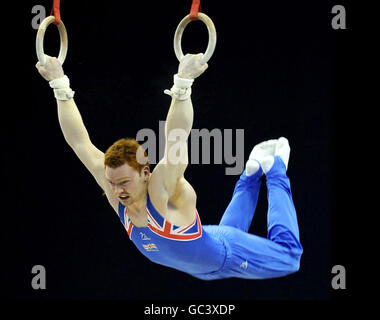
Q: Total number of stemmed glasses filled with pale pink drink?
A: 0